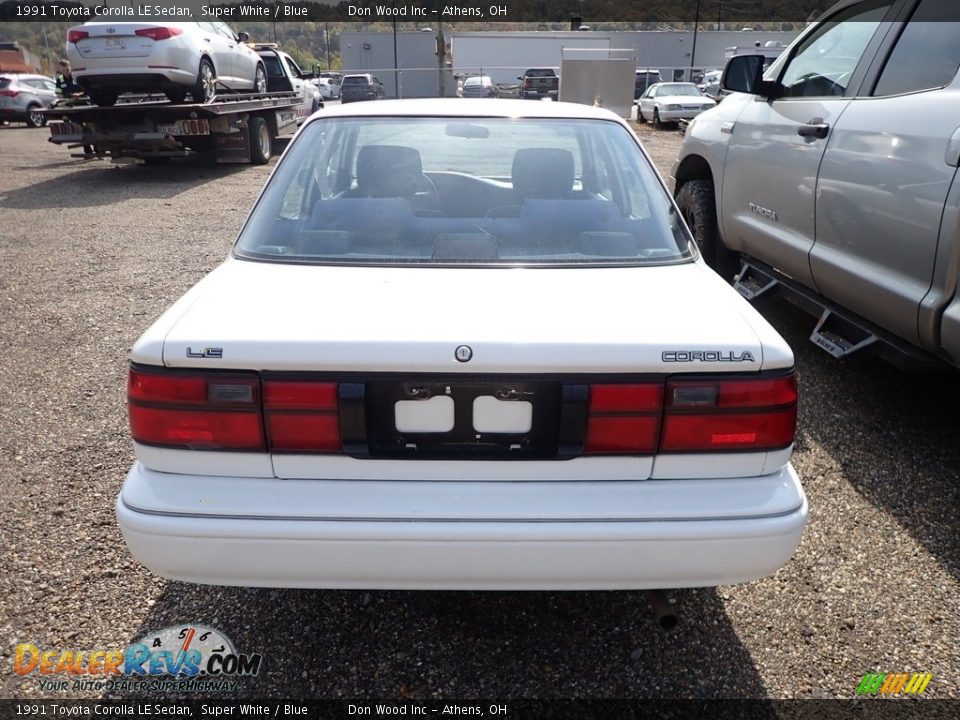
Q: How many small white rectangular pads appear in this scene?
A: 2